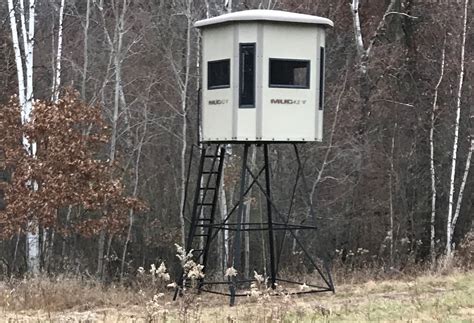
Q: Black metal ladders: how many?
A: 1